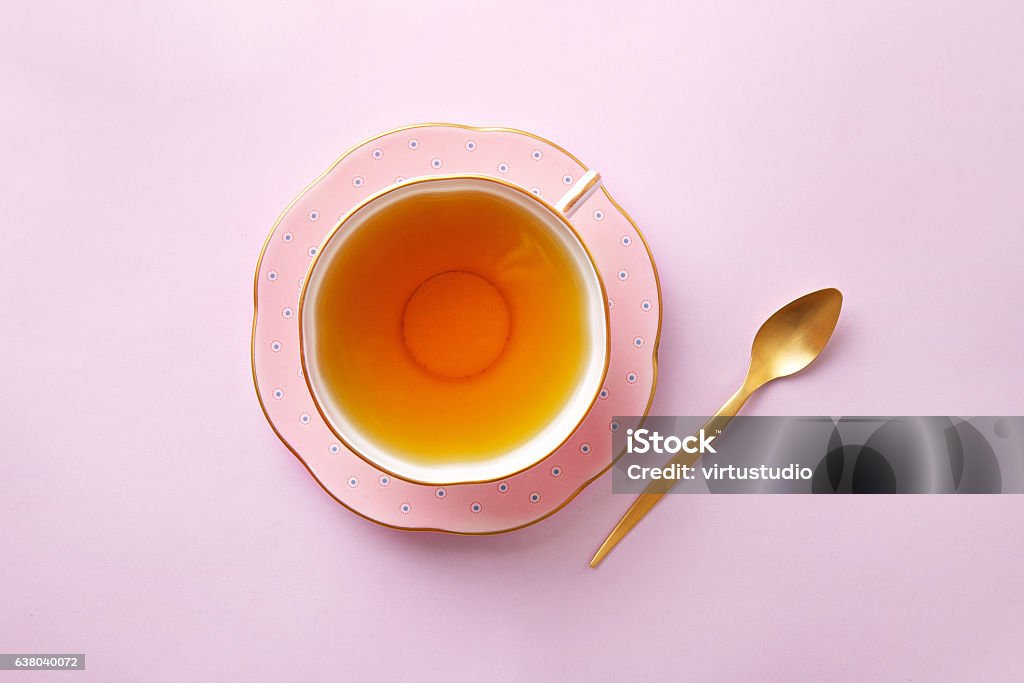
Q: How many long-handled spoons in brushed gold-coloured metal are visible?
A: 1